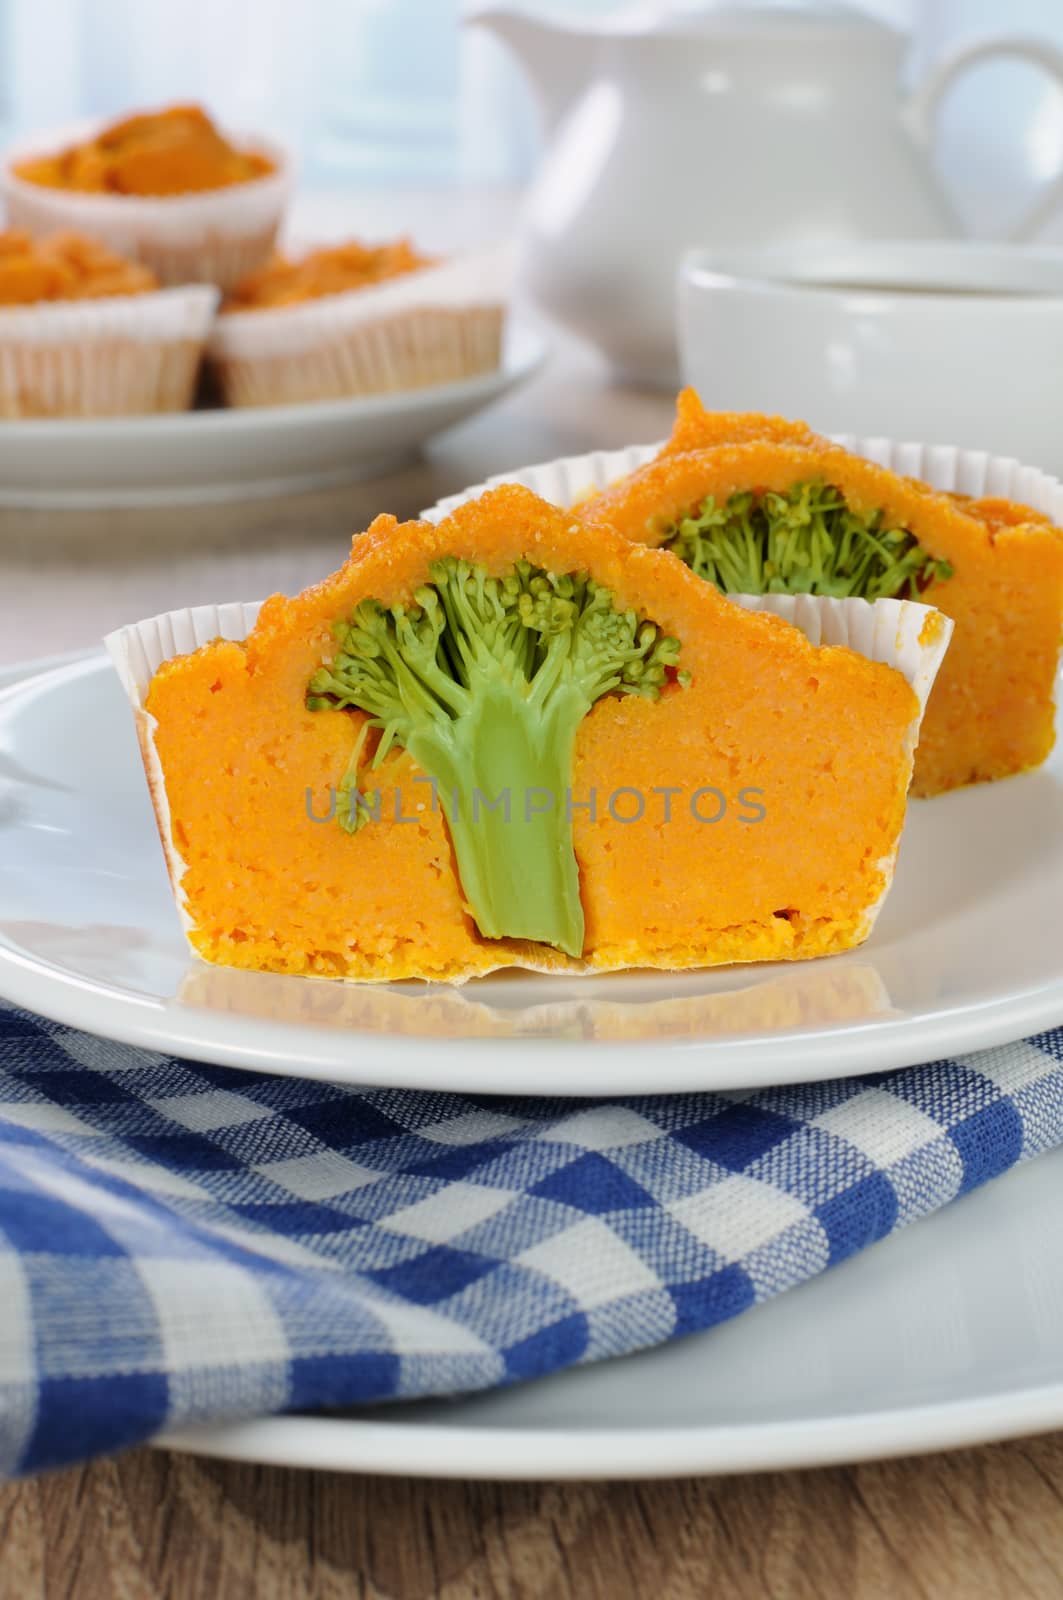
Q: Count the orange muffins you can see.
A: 5